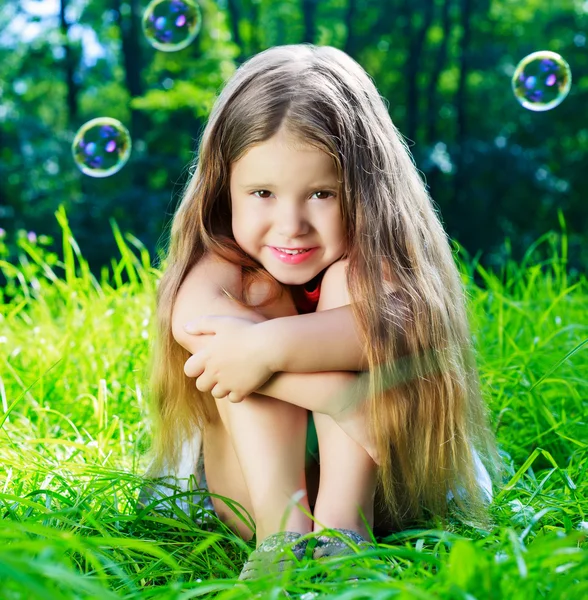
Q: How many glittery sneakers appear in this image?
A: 2